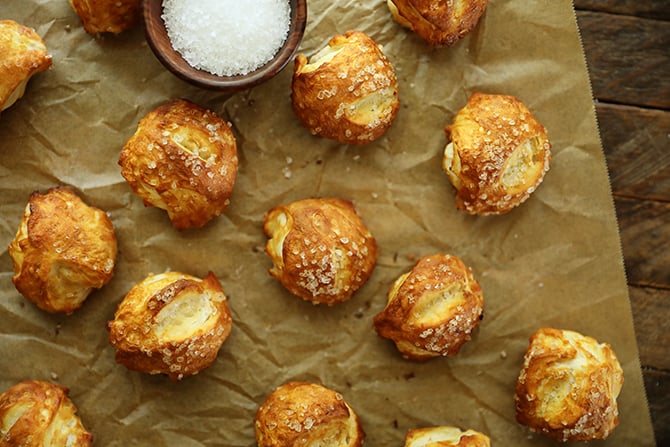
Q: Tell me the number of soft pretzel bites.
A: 14